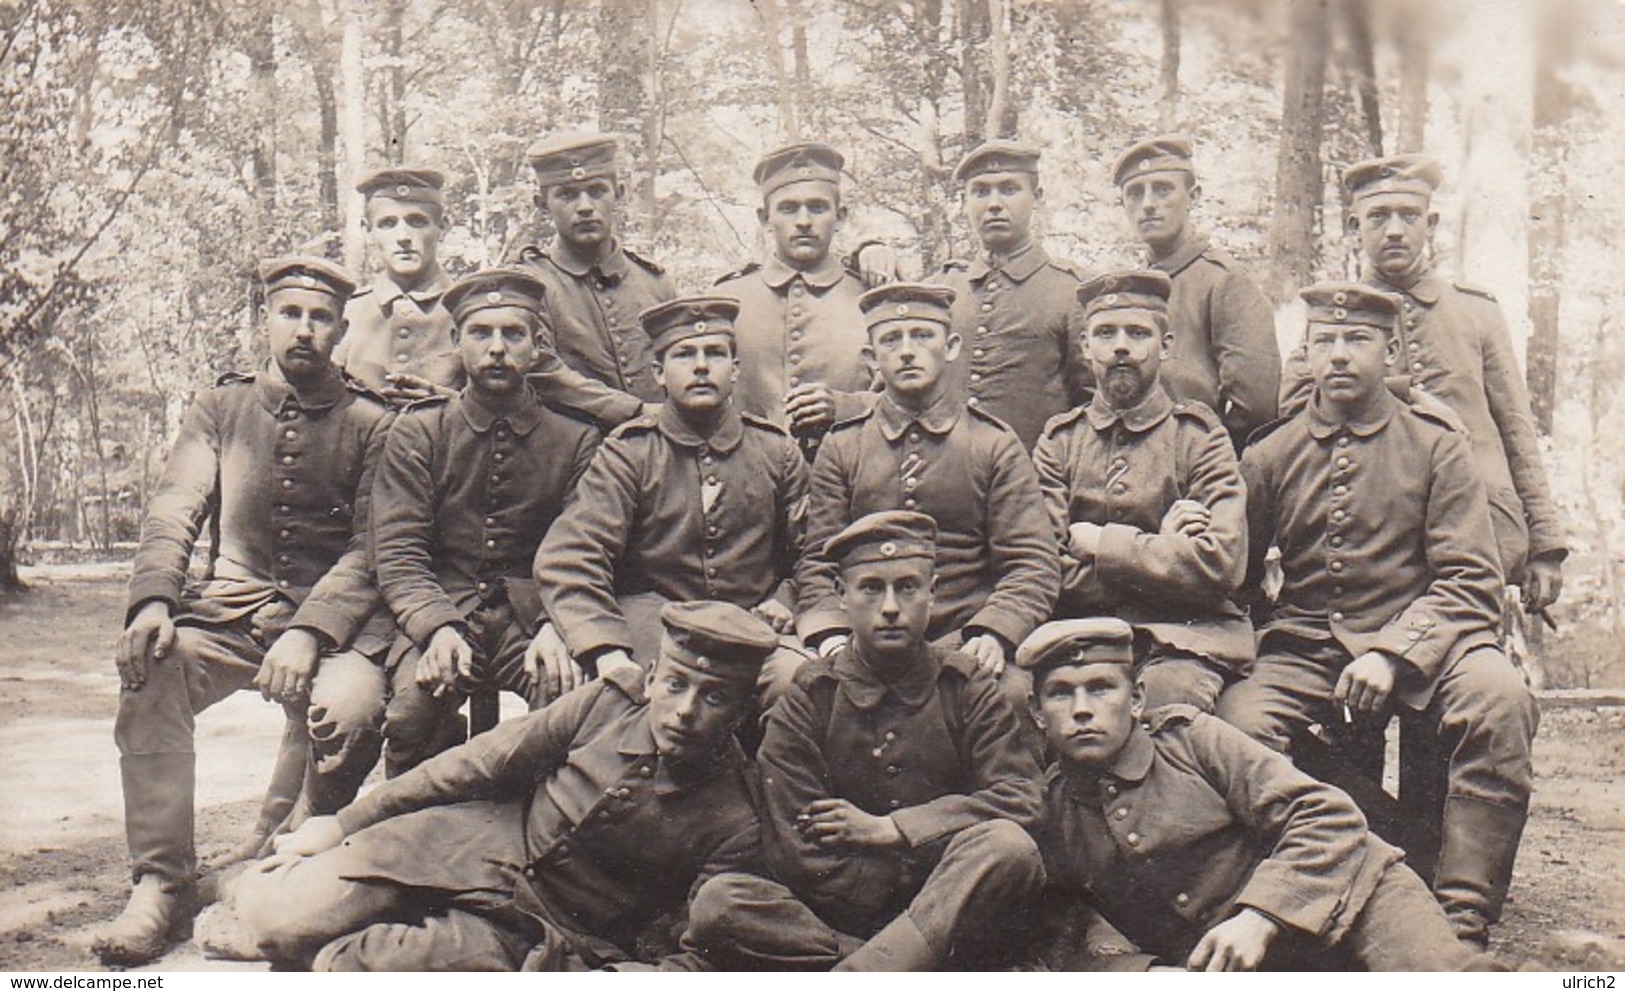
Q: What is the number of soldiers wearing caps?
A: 15